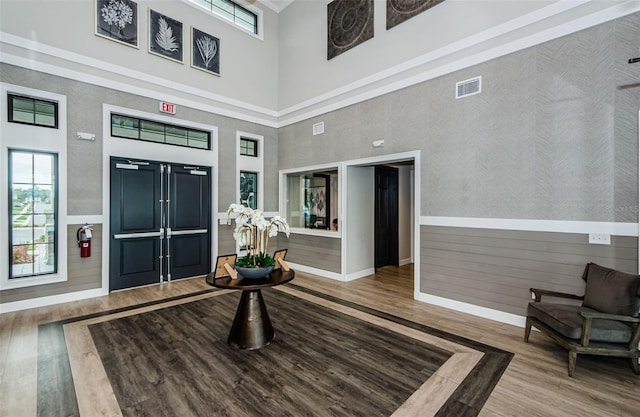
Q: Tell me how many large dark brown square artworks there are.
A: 2